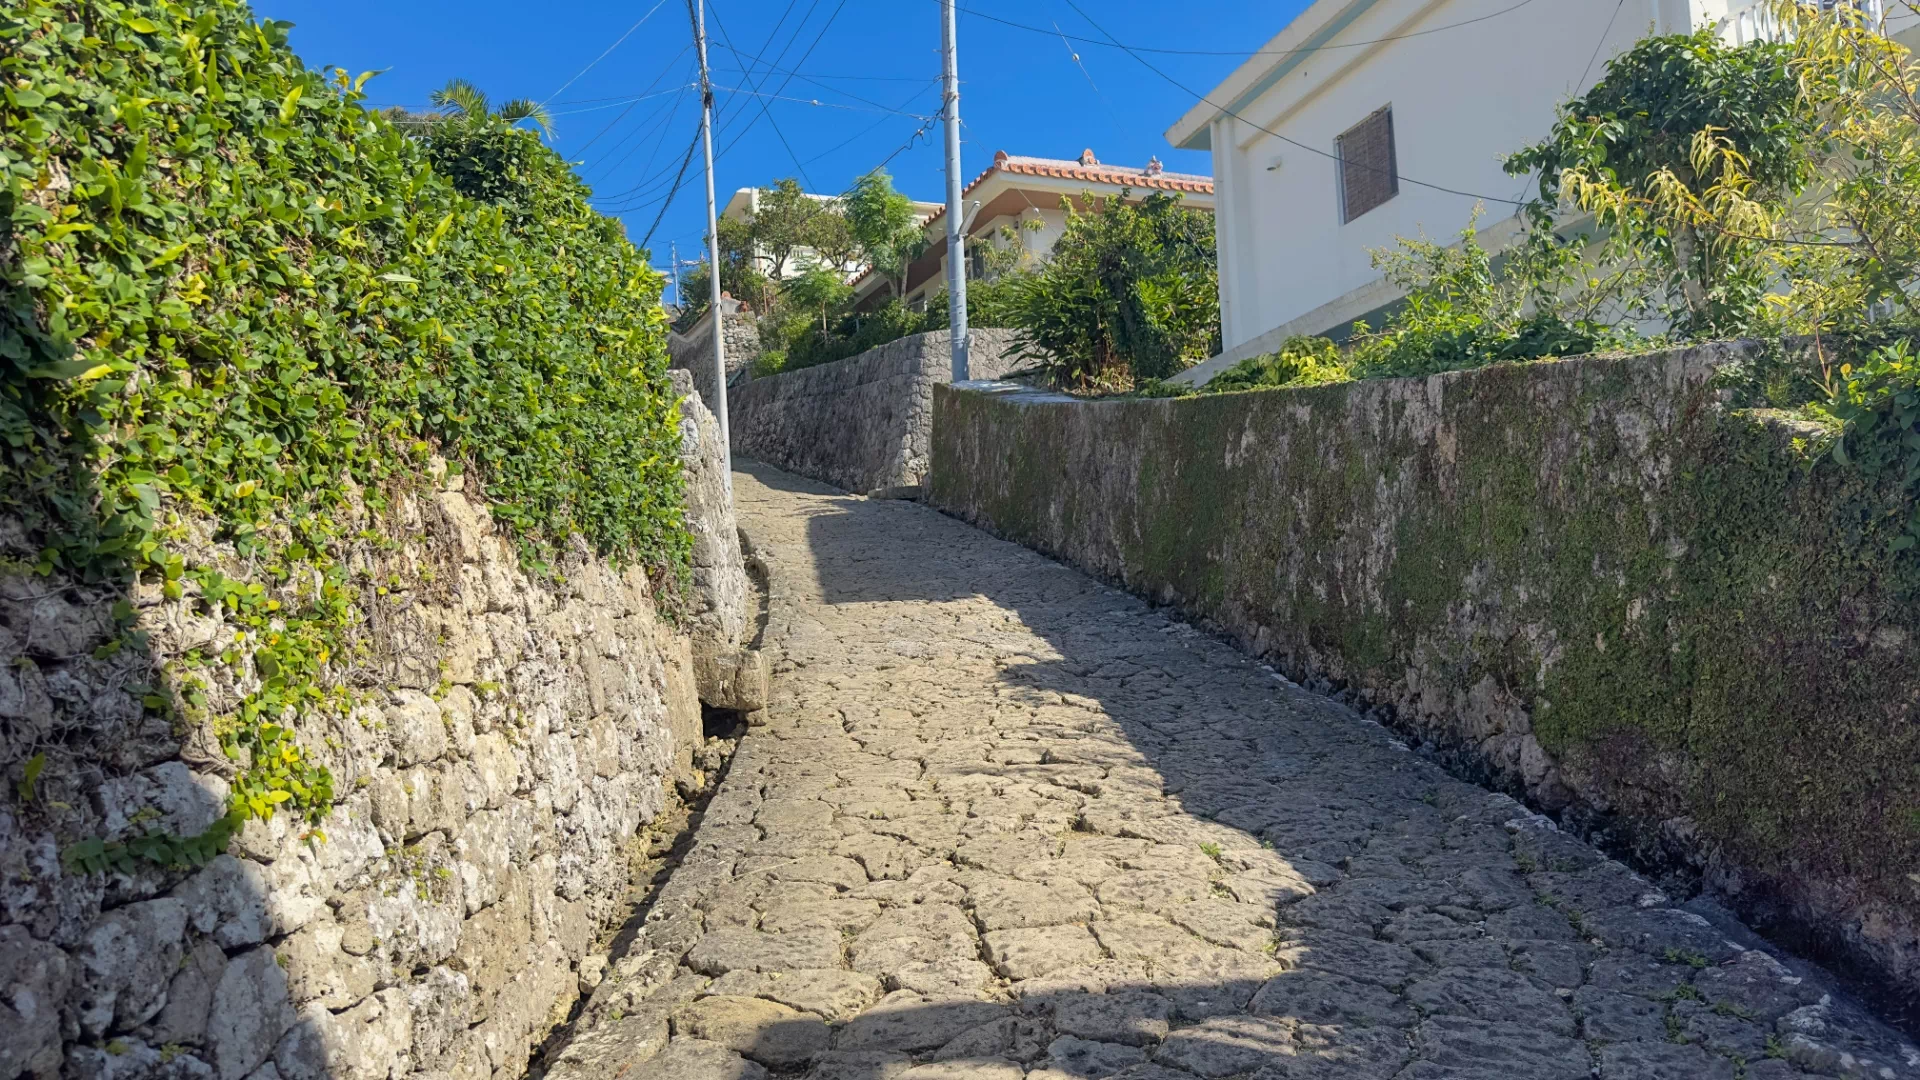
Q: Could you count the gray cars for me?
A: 0